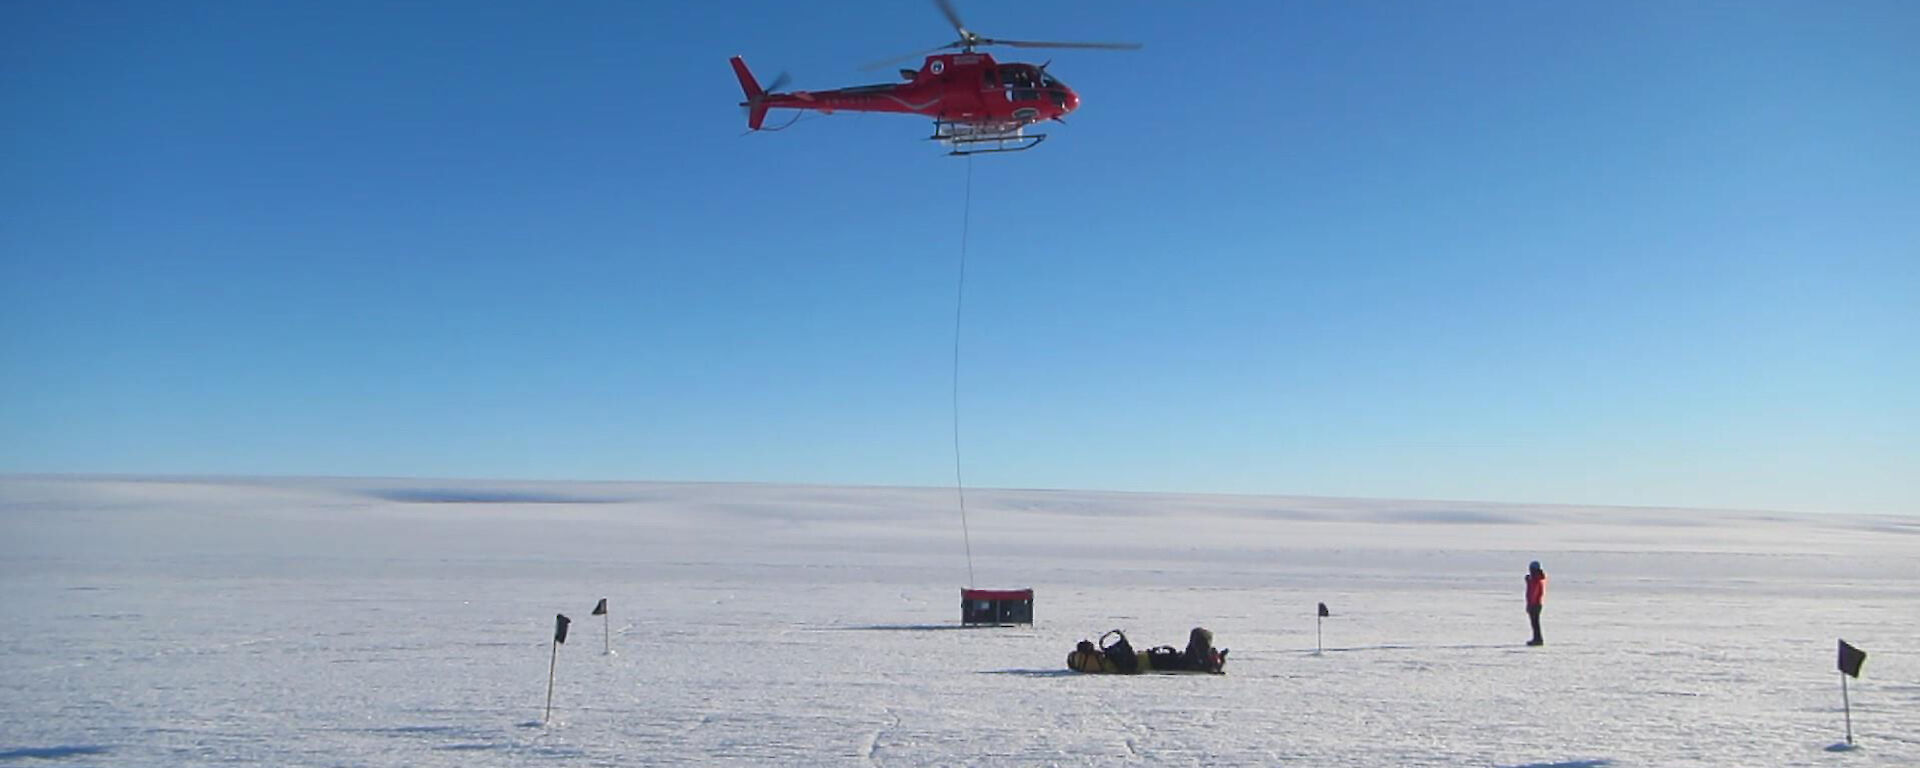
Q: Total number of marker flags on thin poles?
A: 4